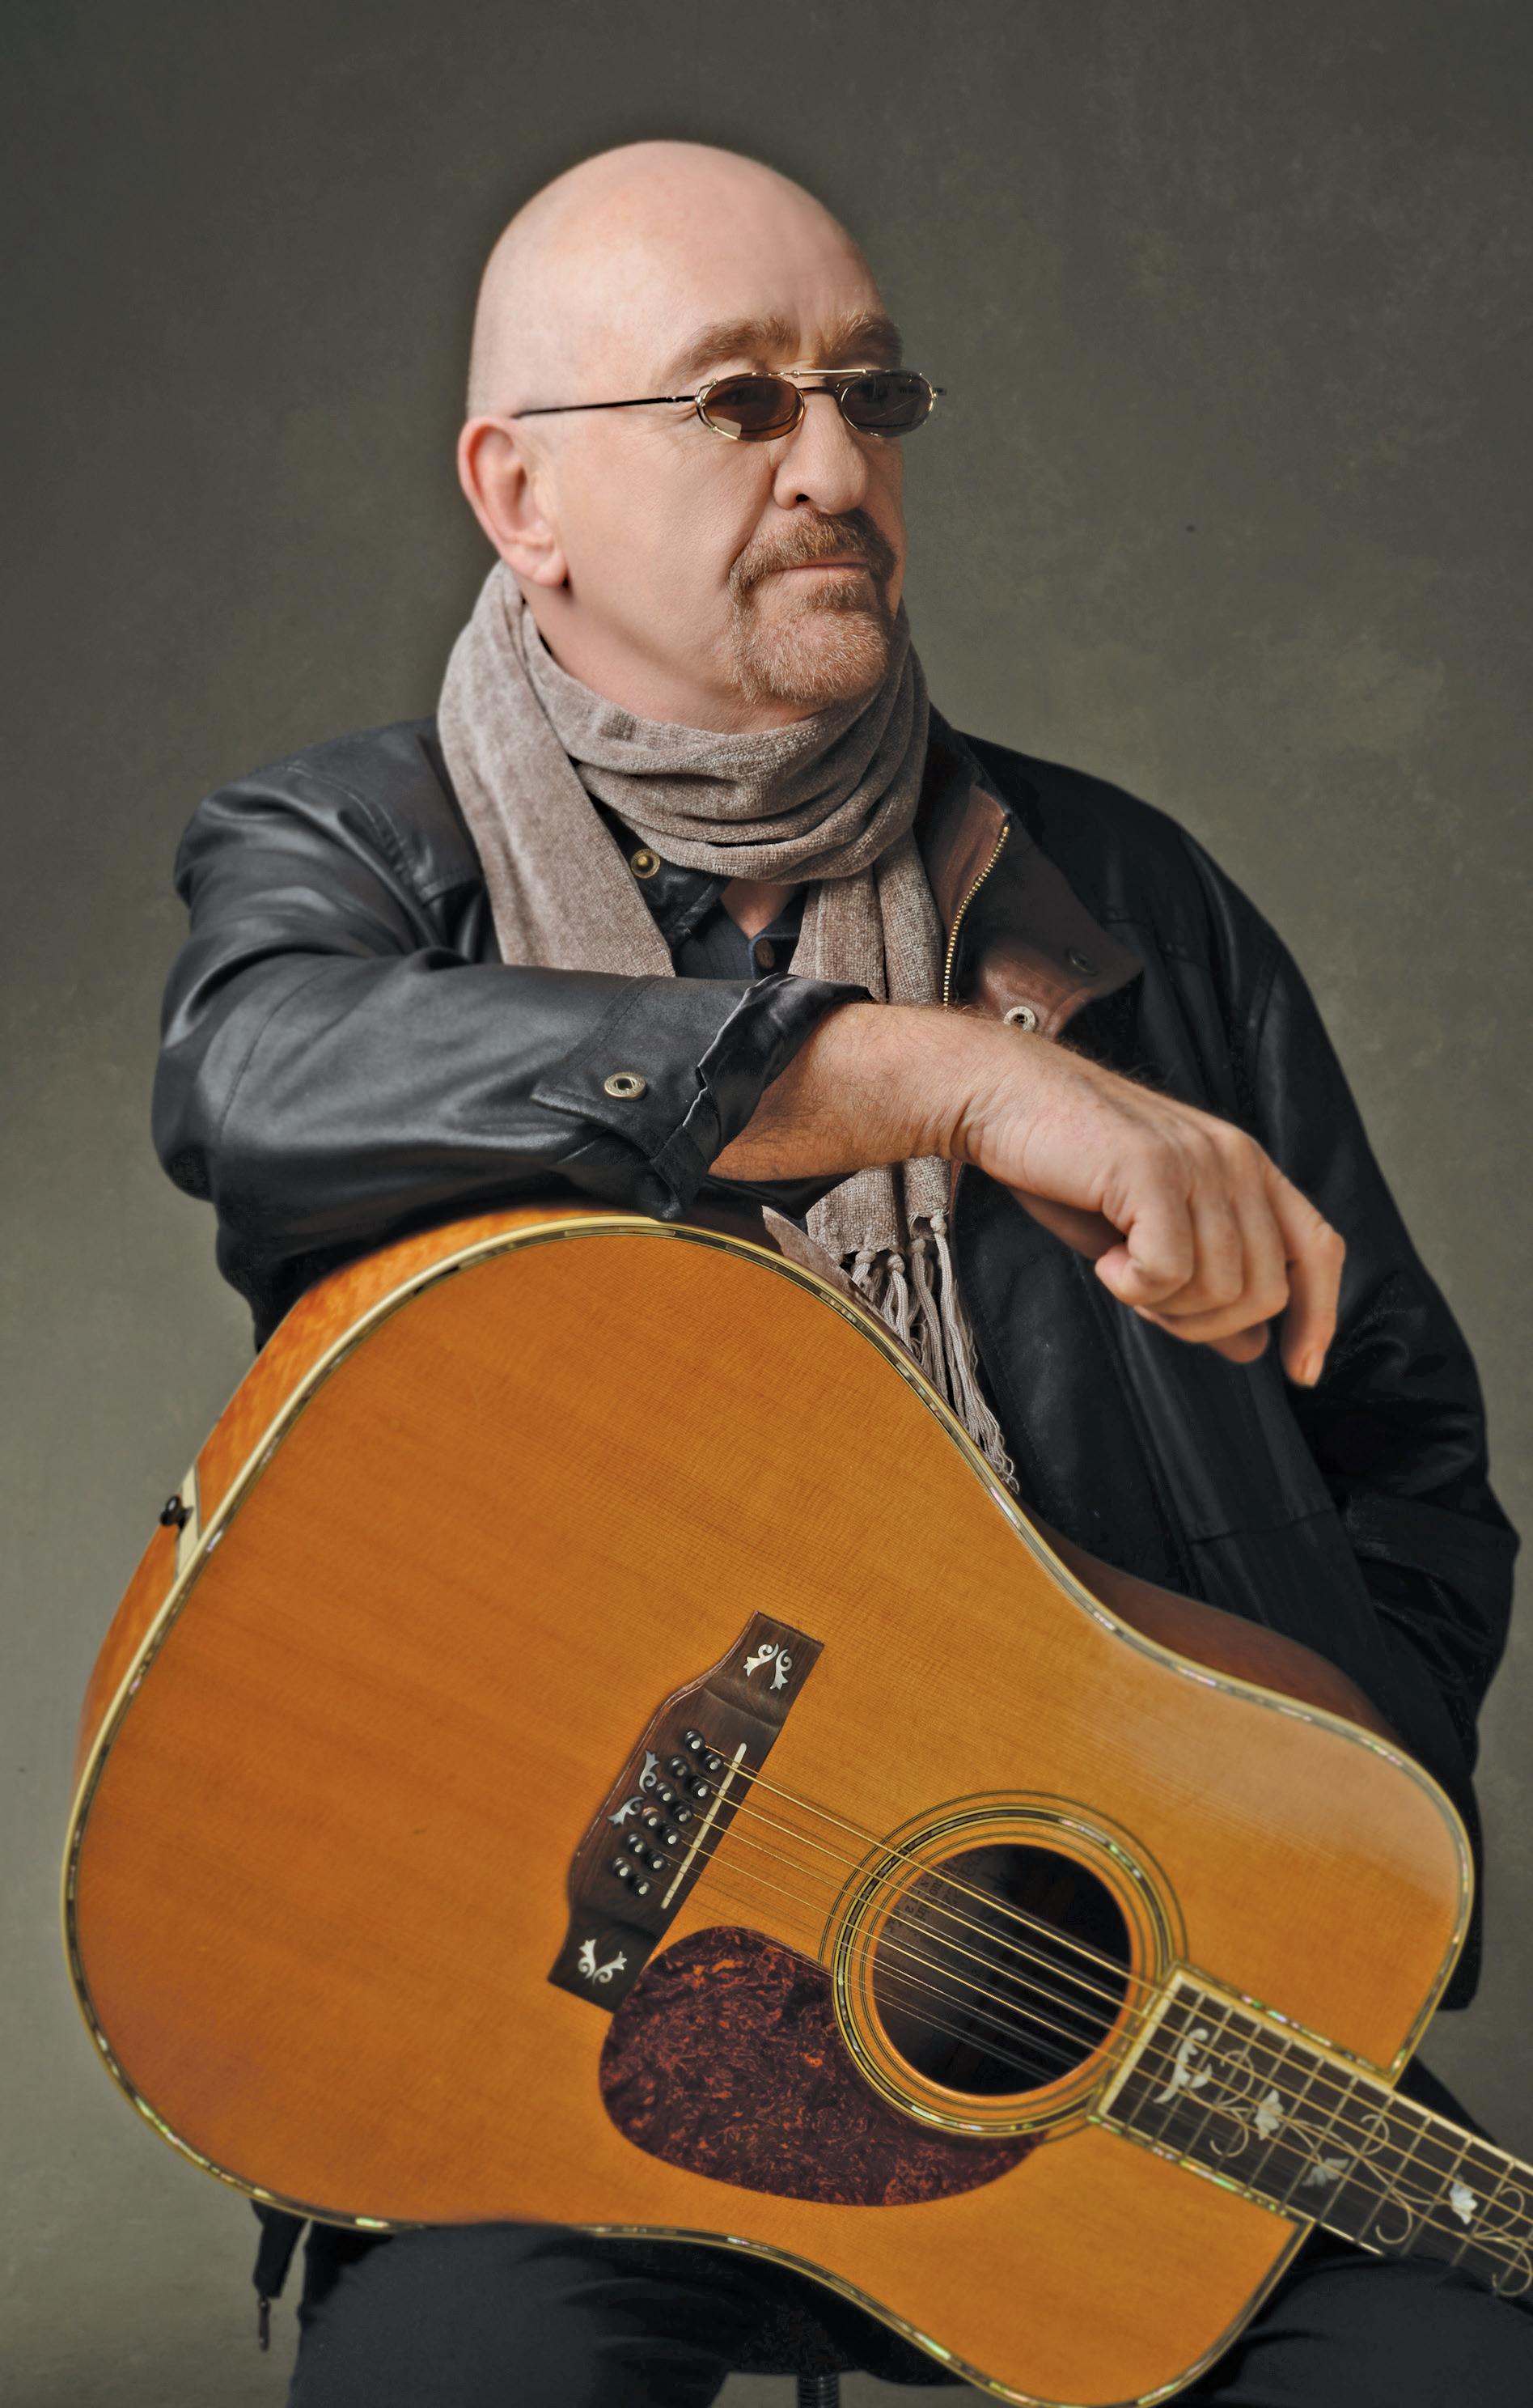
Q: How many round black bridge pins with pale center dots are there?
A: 12